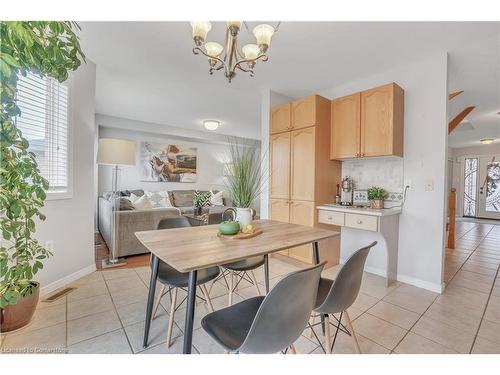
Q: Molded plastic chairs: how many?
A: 4